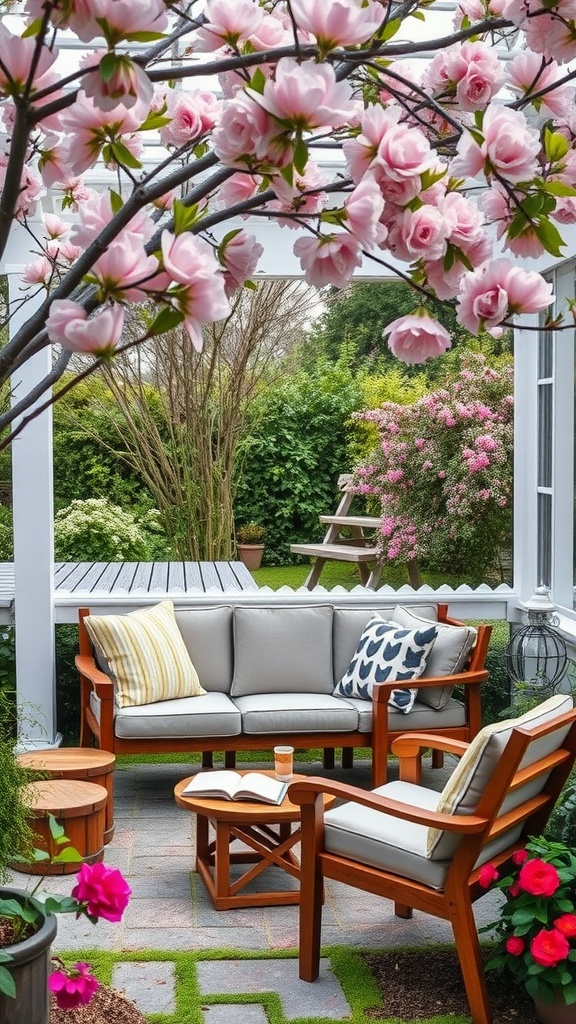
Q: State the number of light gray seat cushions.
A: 4